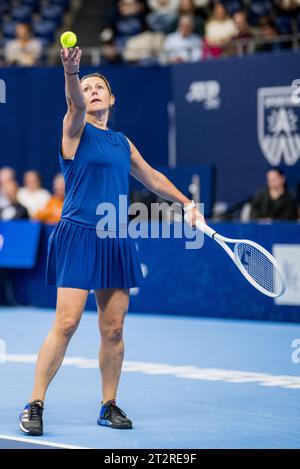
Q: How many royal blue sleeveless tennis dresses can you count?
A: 1